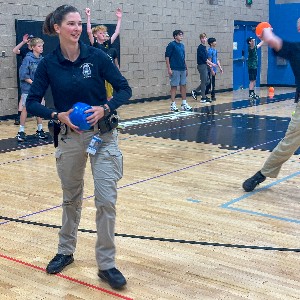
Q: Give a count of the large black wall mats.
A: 1